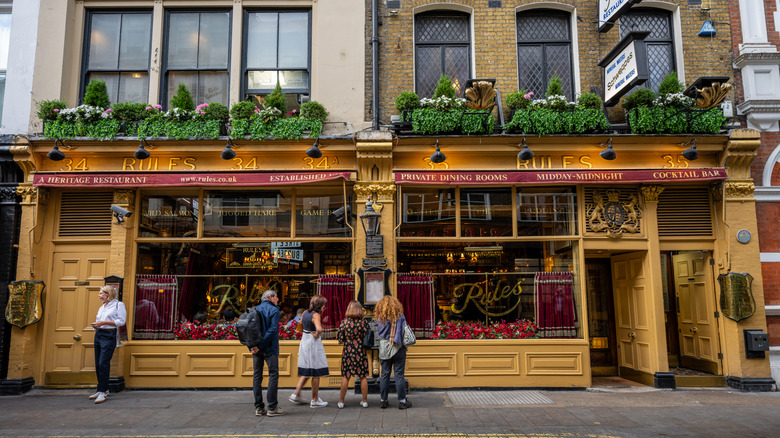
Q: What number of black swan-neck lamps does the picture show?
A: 8